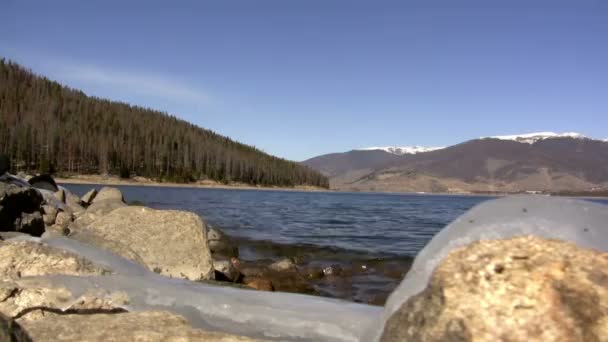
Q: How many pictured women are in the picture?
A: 0